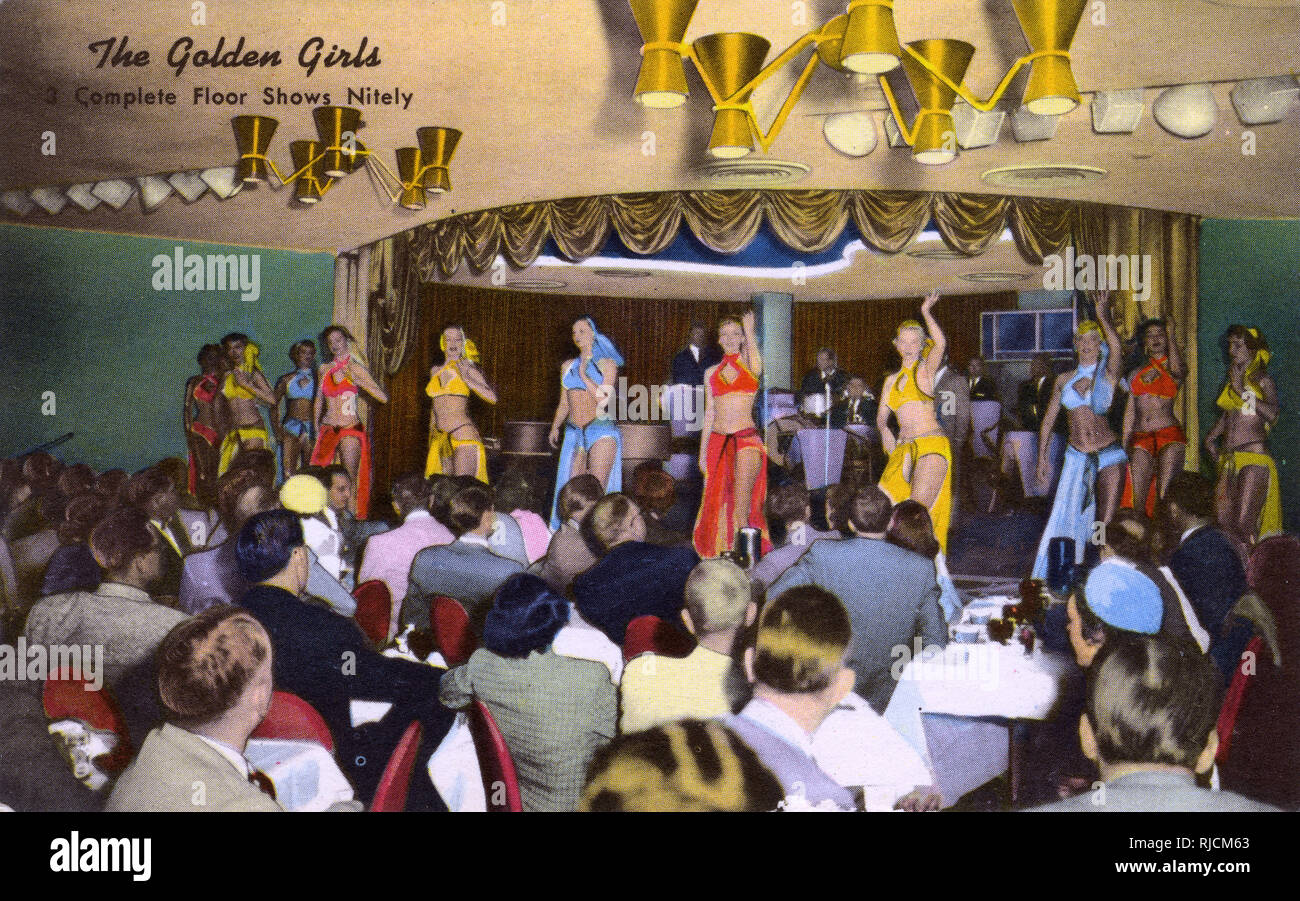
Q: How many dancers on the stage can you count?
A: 11